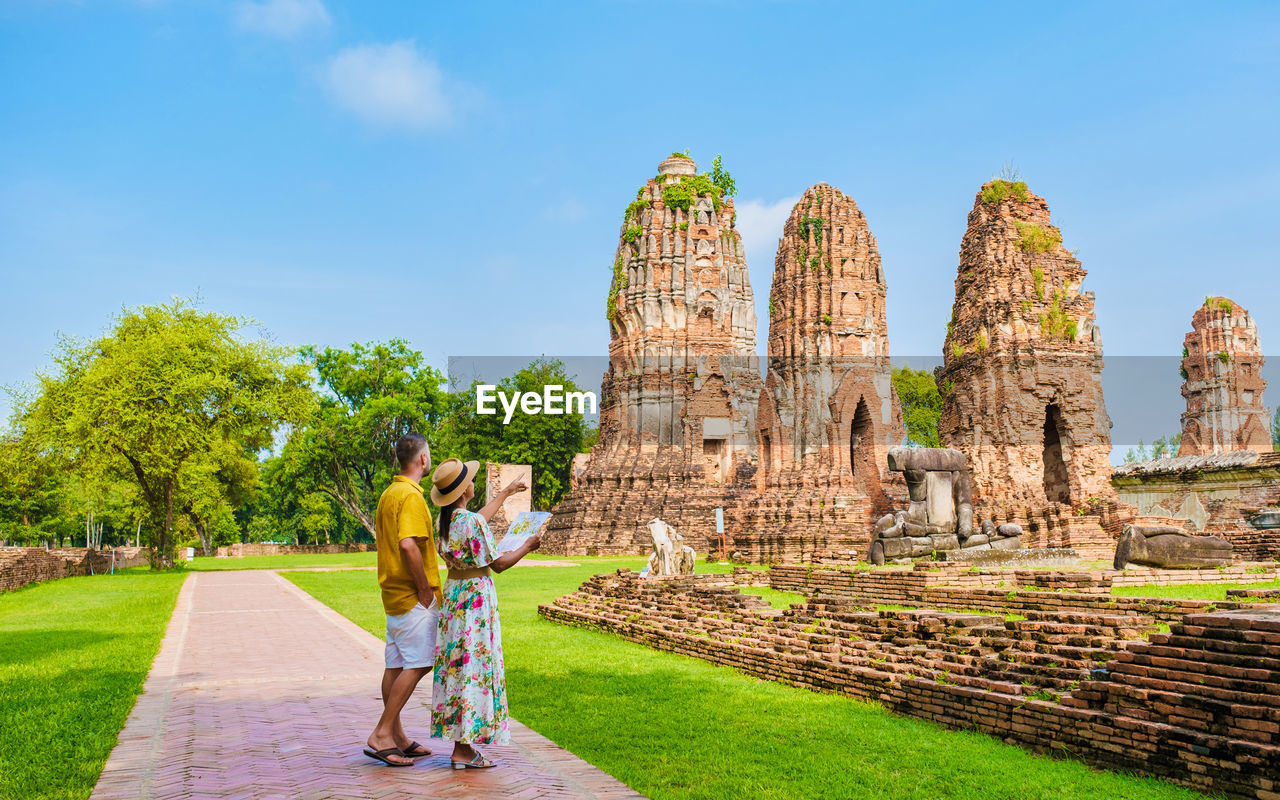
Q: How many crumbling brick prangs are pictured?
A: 4